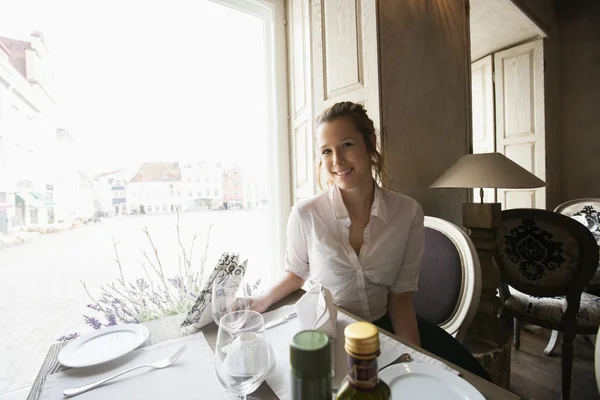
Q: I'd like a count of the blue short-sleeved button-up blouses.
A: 0